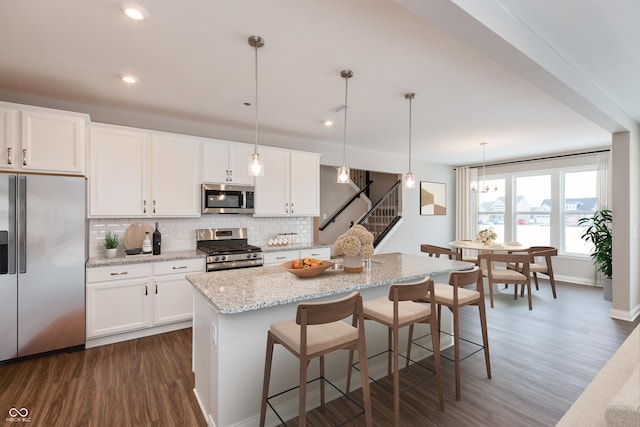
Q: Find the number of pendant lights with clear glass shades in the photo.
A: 3